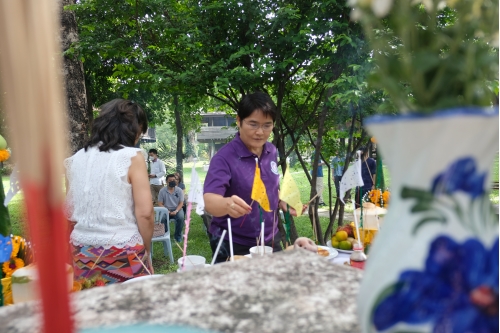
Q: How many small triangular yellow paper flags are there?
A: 2